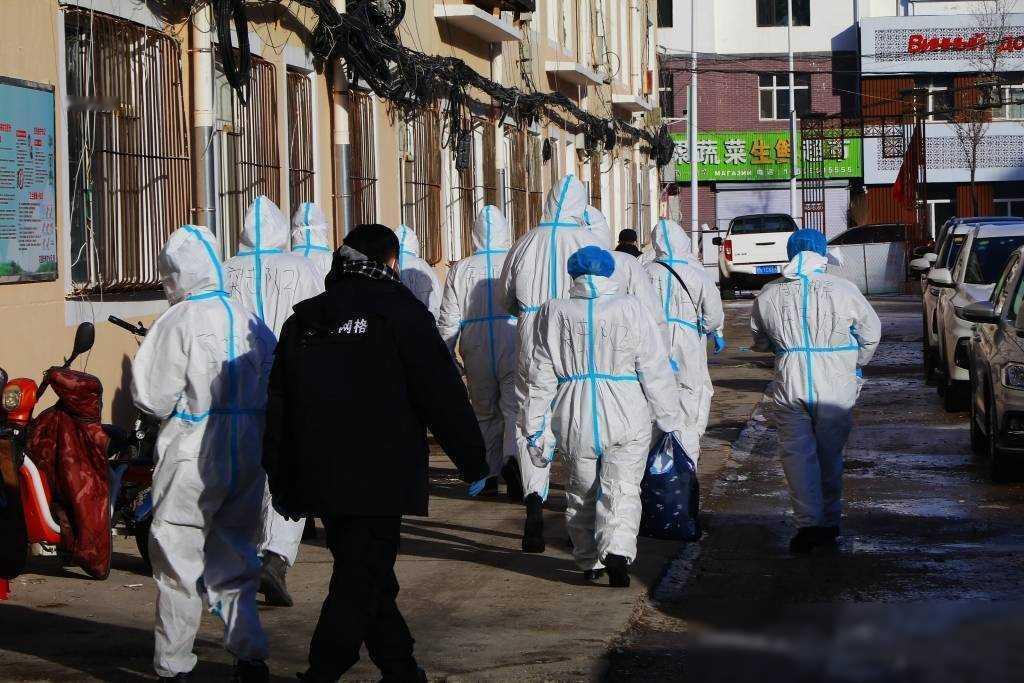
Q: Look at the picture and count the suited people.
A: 10